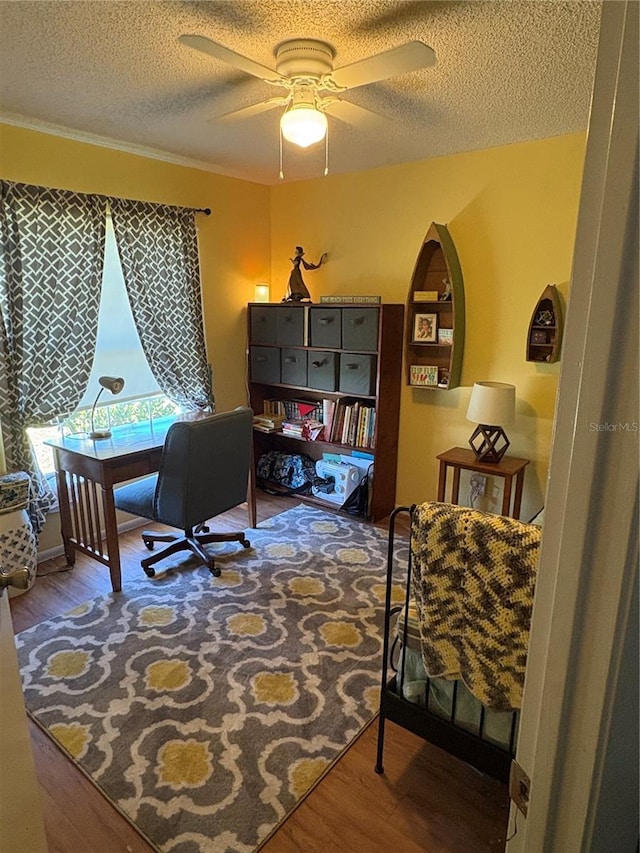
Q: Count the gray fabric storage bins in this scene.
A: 8